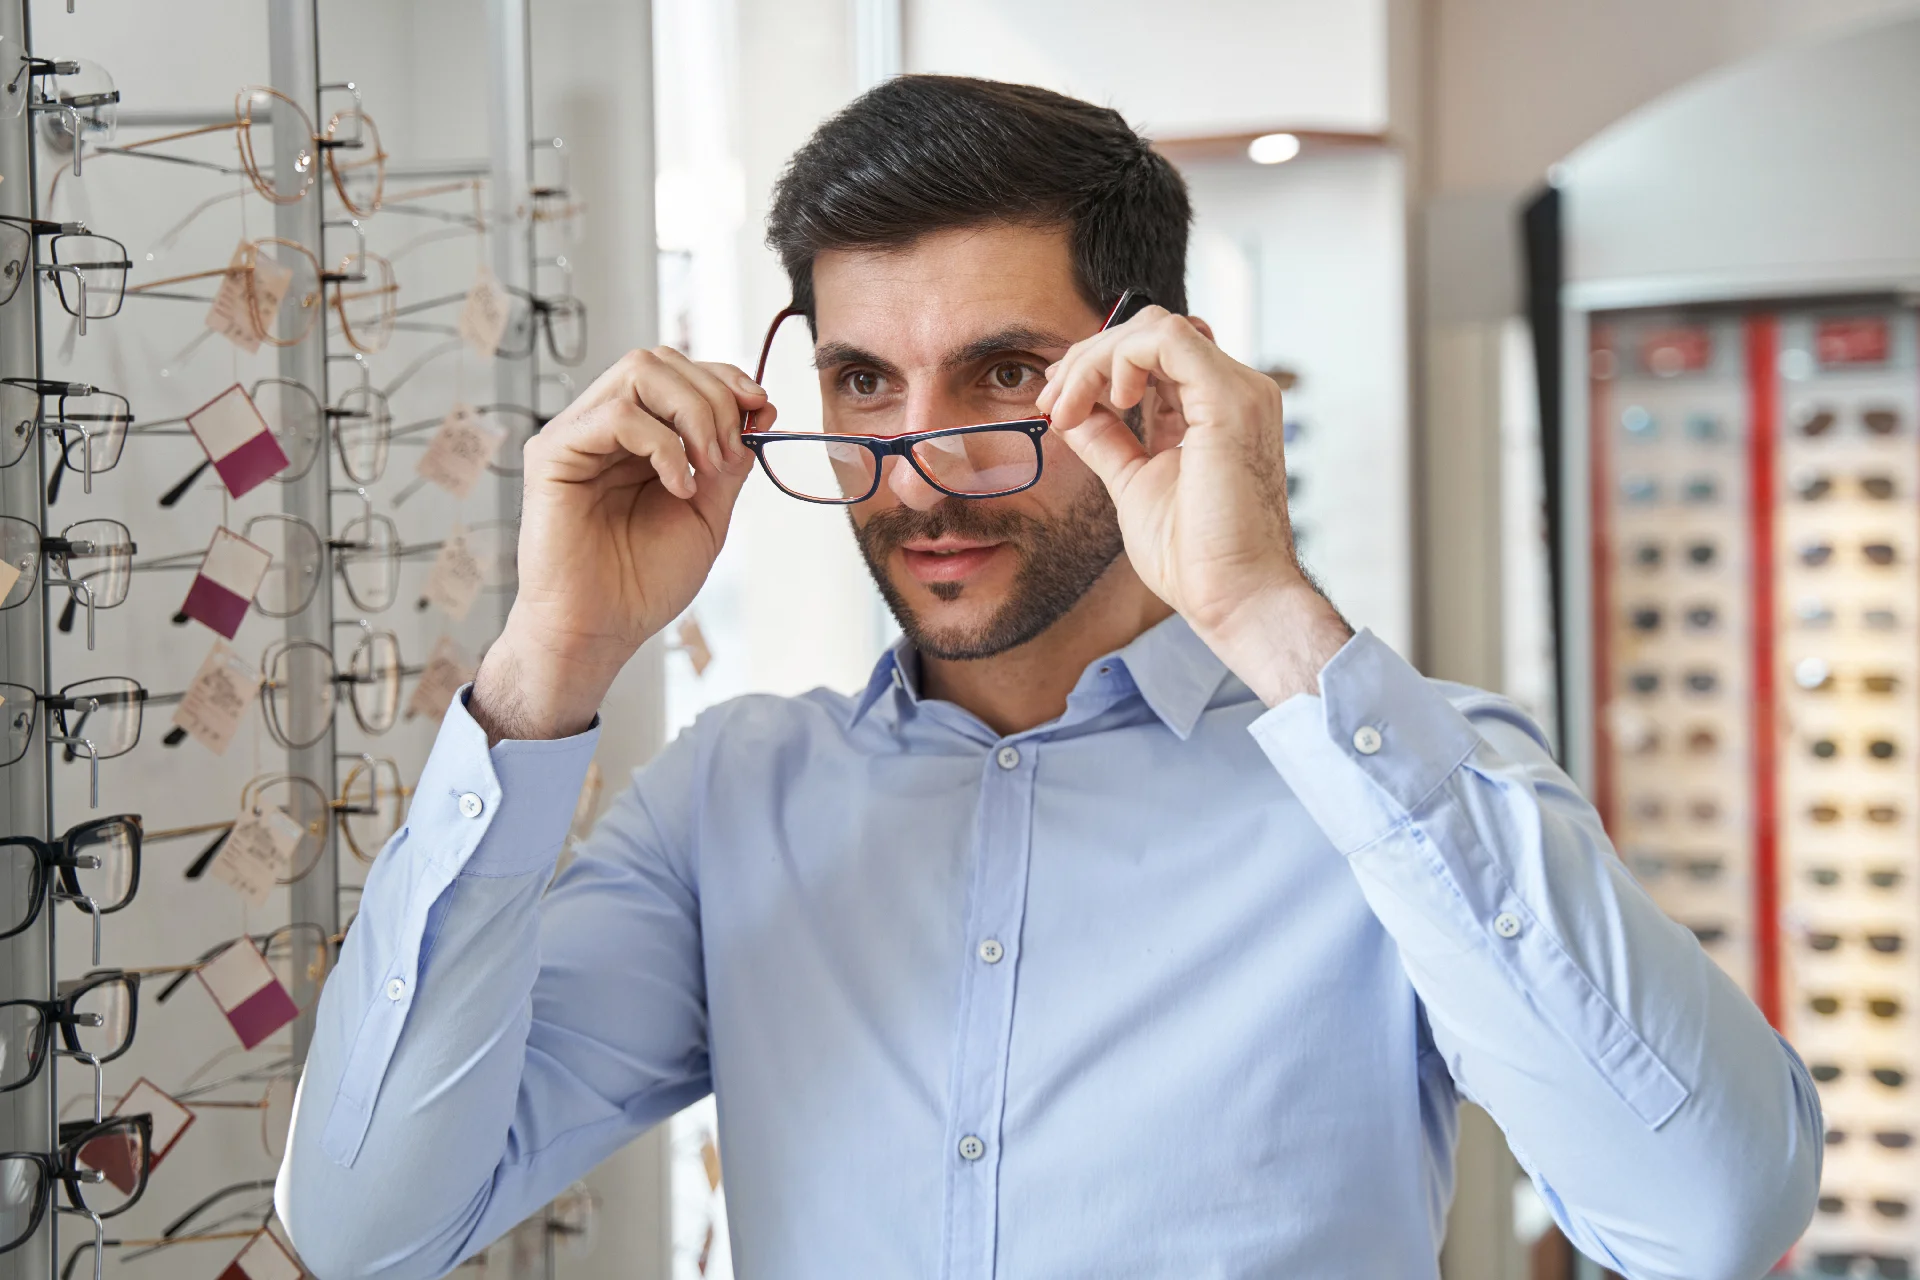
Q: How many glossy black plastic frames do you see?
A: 3